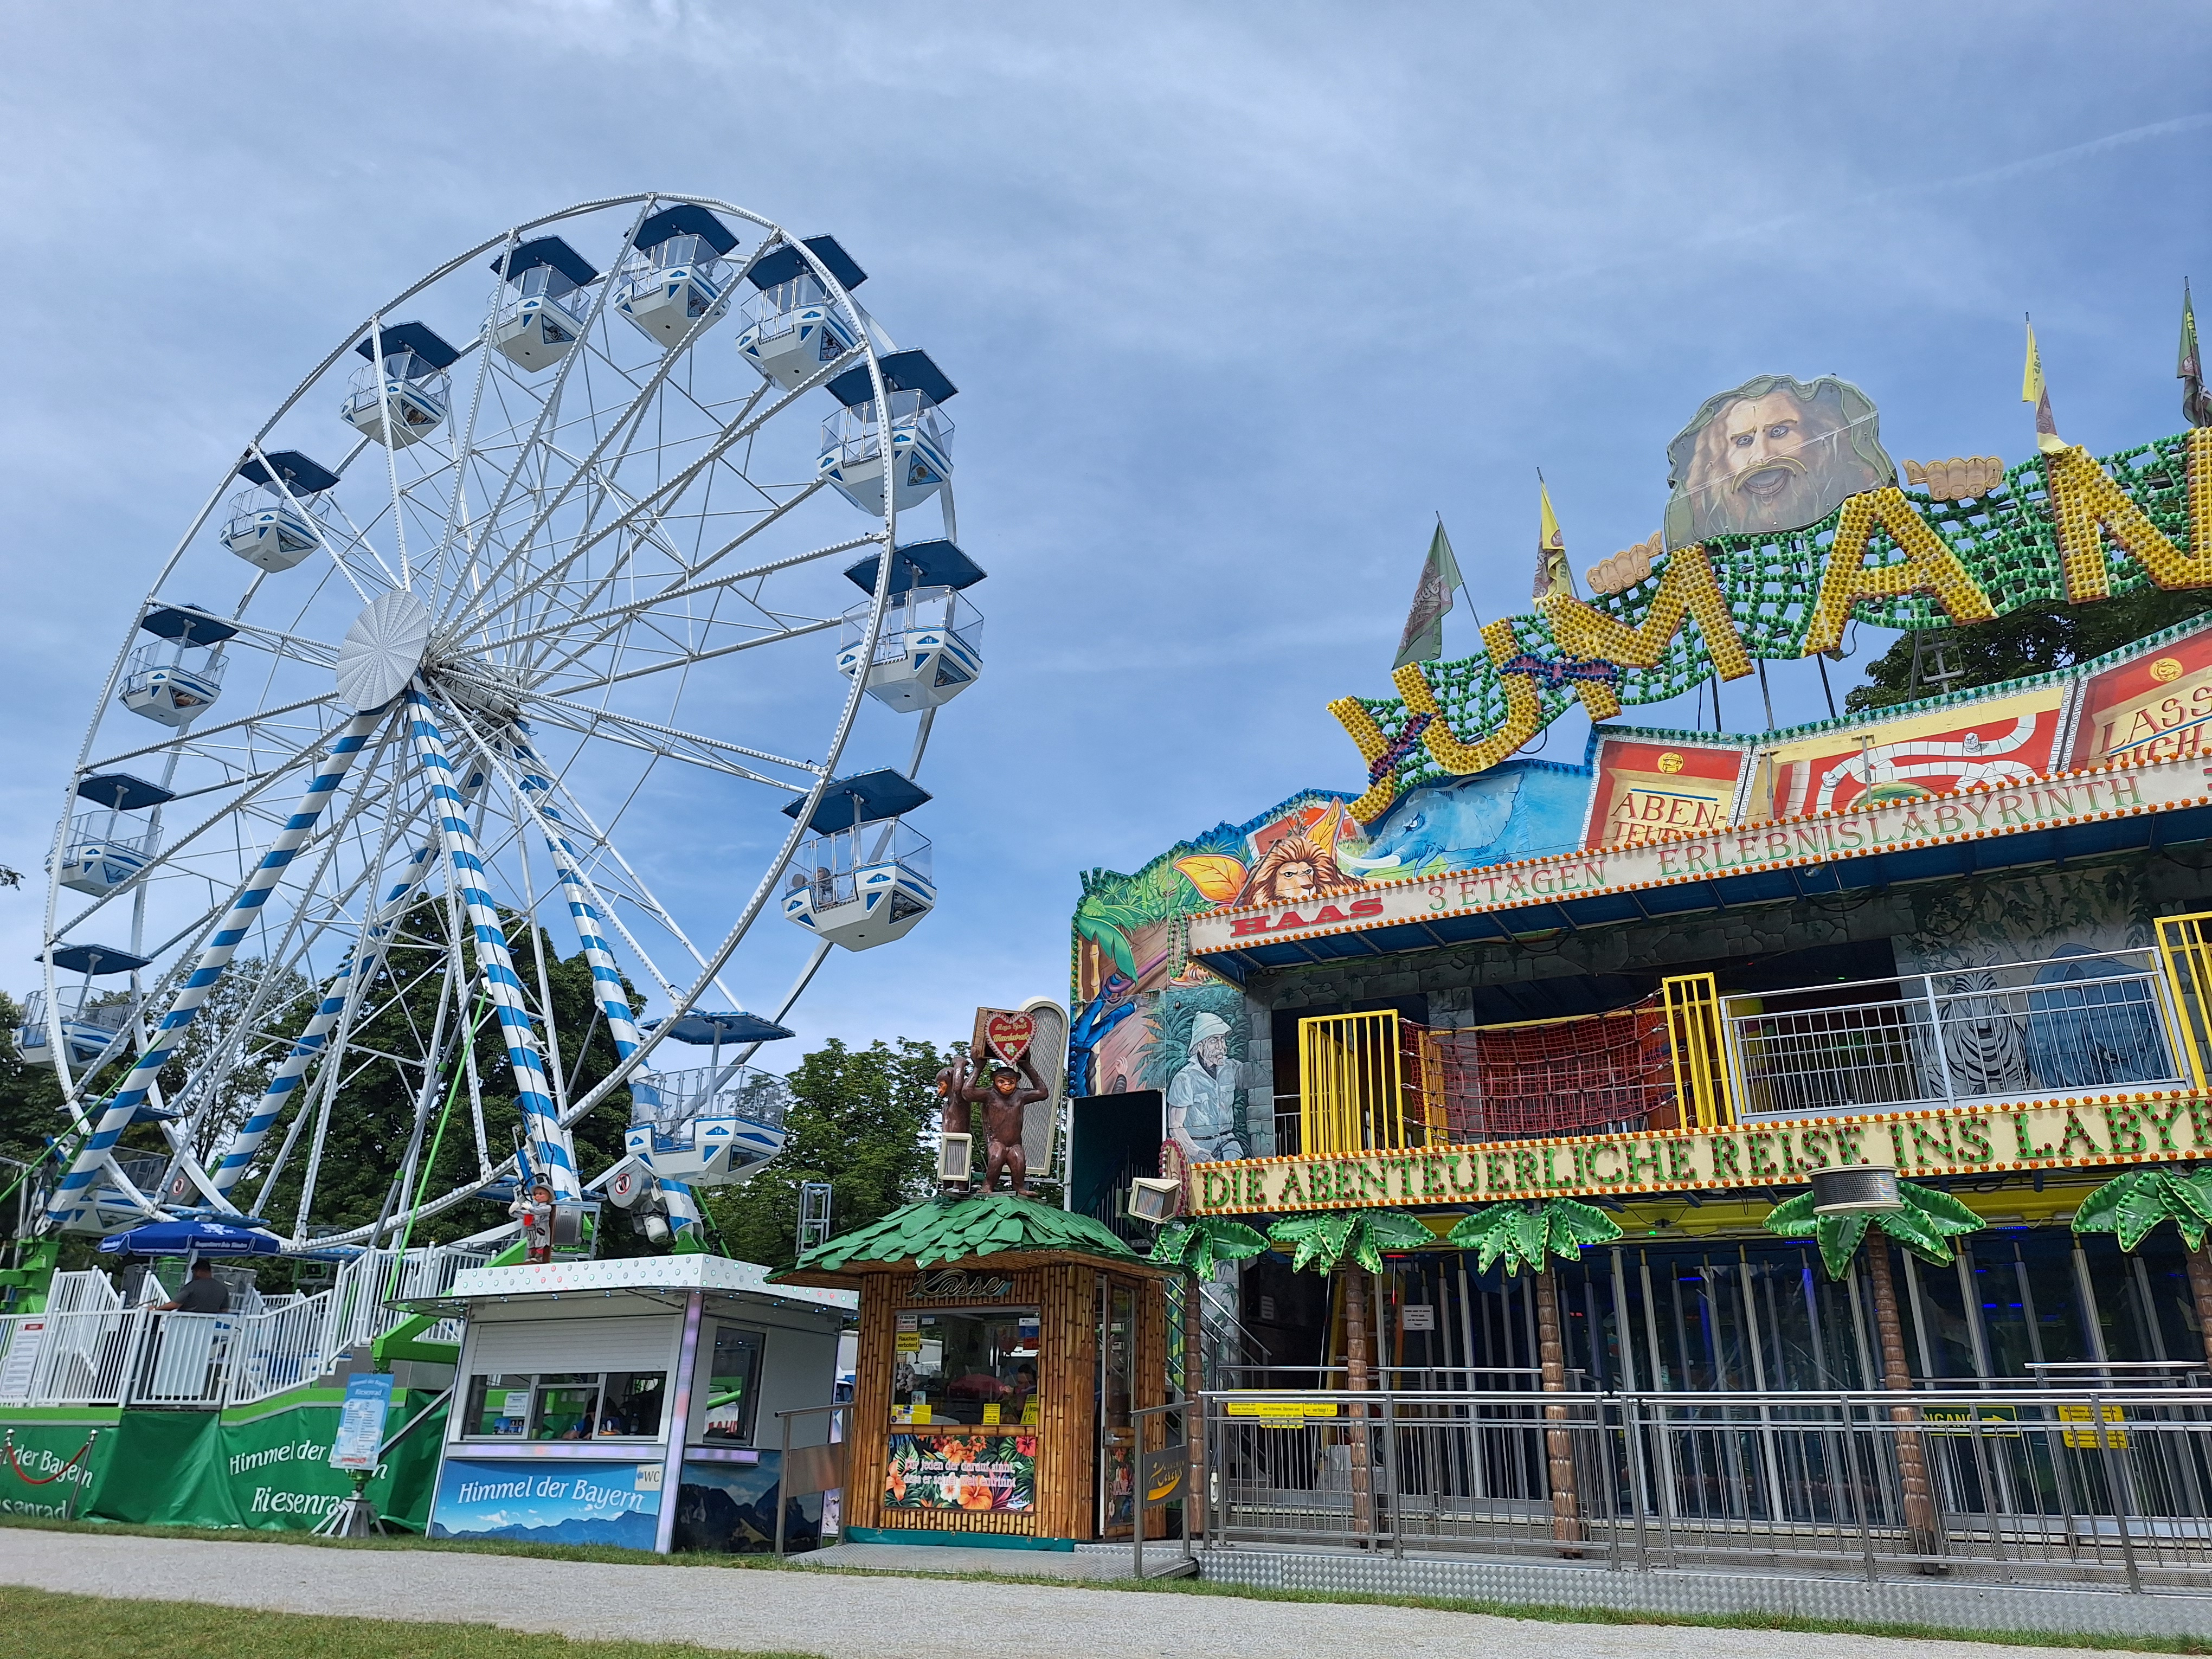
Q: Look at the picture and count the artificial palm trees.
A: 5